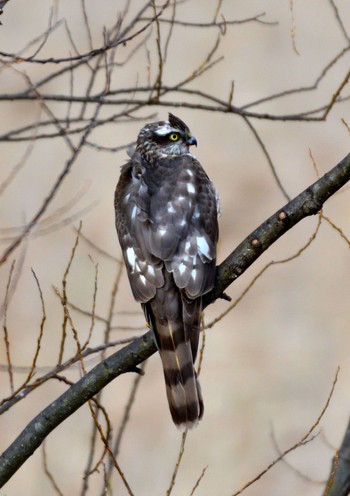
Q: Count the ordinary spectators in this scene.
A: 0